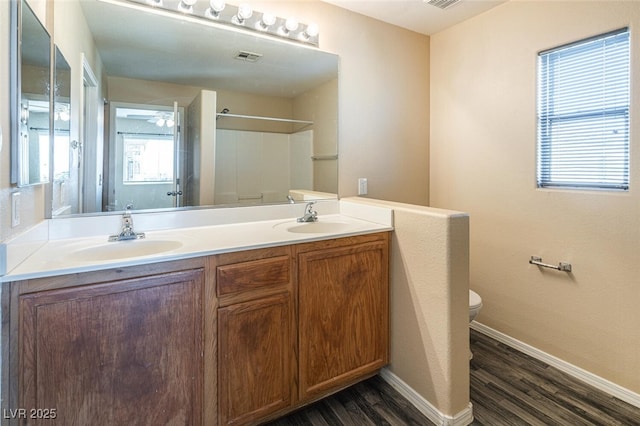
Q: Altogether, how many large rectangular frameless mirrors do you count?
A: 1